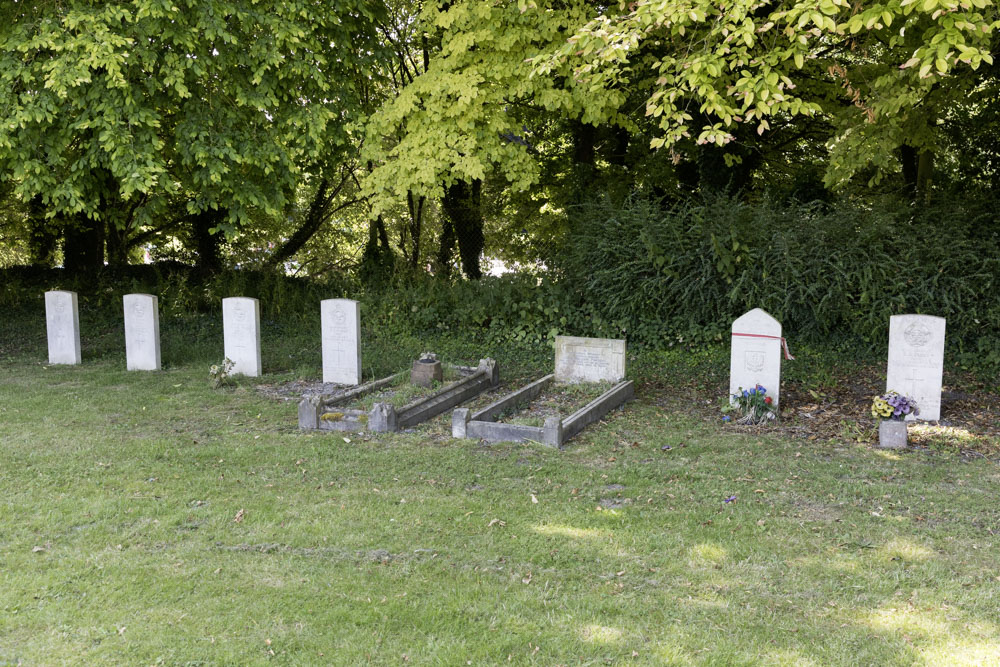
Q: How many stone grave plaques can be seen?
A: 7